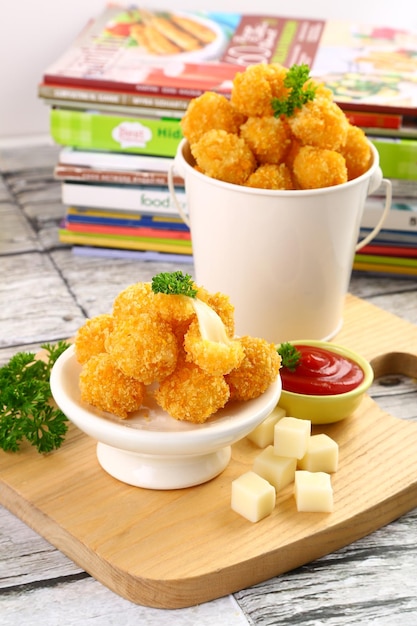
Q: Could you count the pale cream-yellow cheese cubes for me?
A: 6